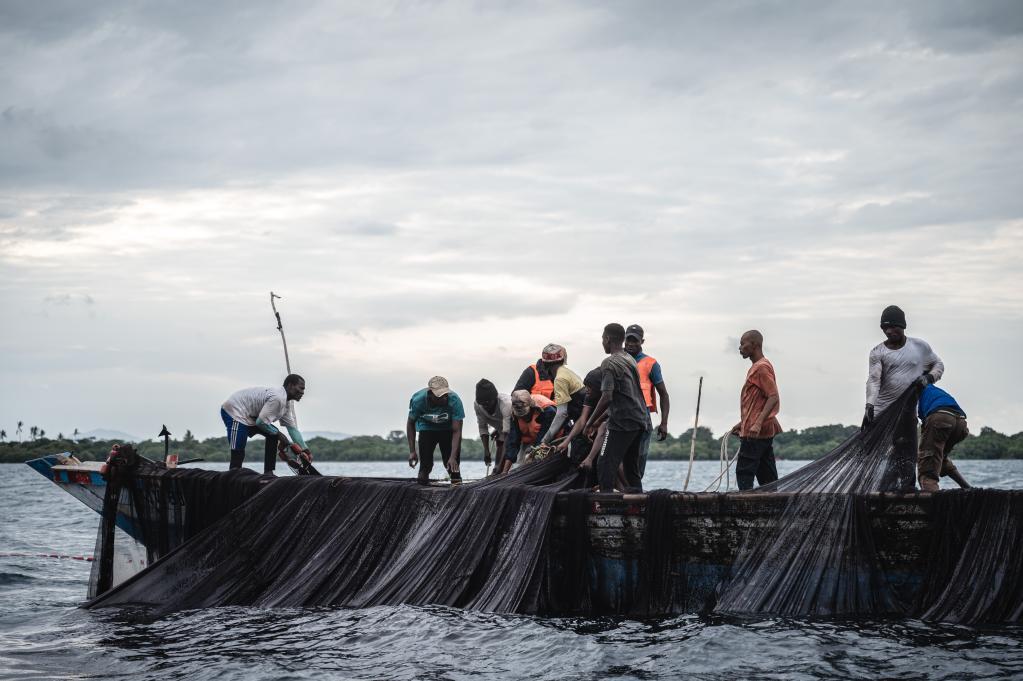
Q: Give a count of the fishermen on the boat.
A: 12